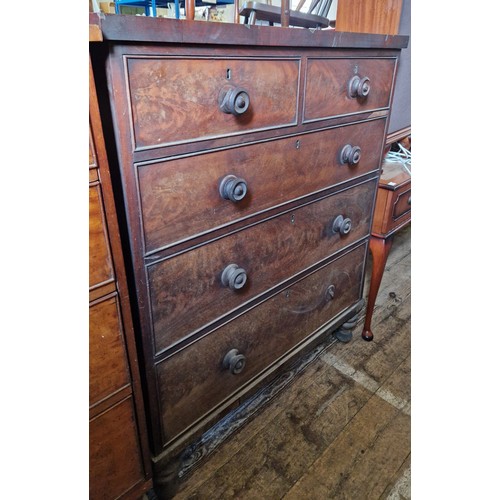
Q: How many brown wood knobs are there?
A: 7